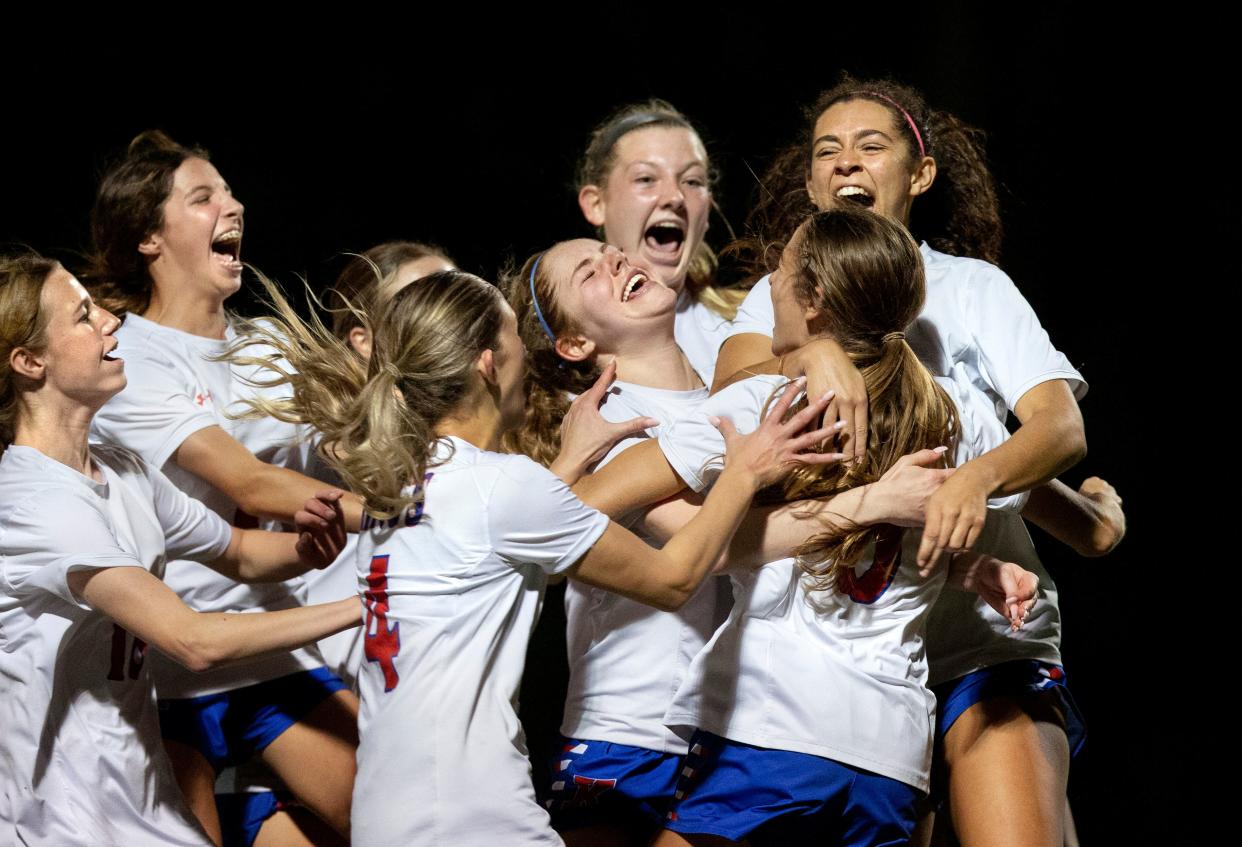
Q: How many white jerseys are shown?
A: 8